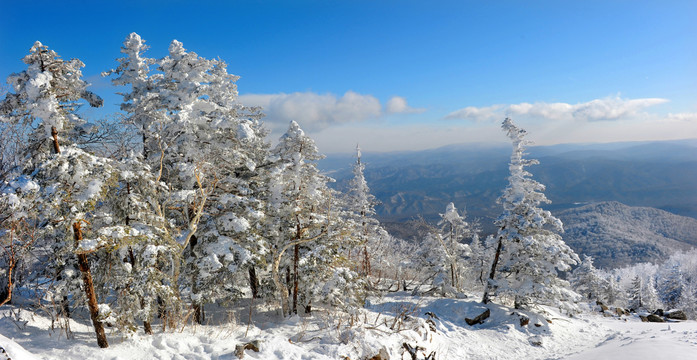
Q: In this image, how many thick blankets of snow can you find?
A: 1